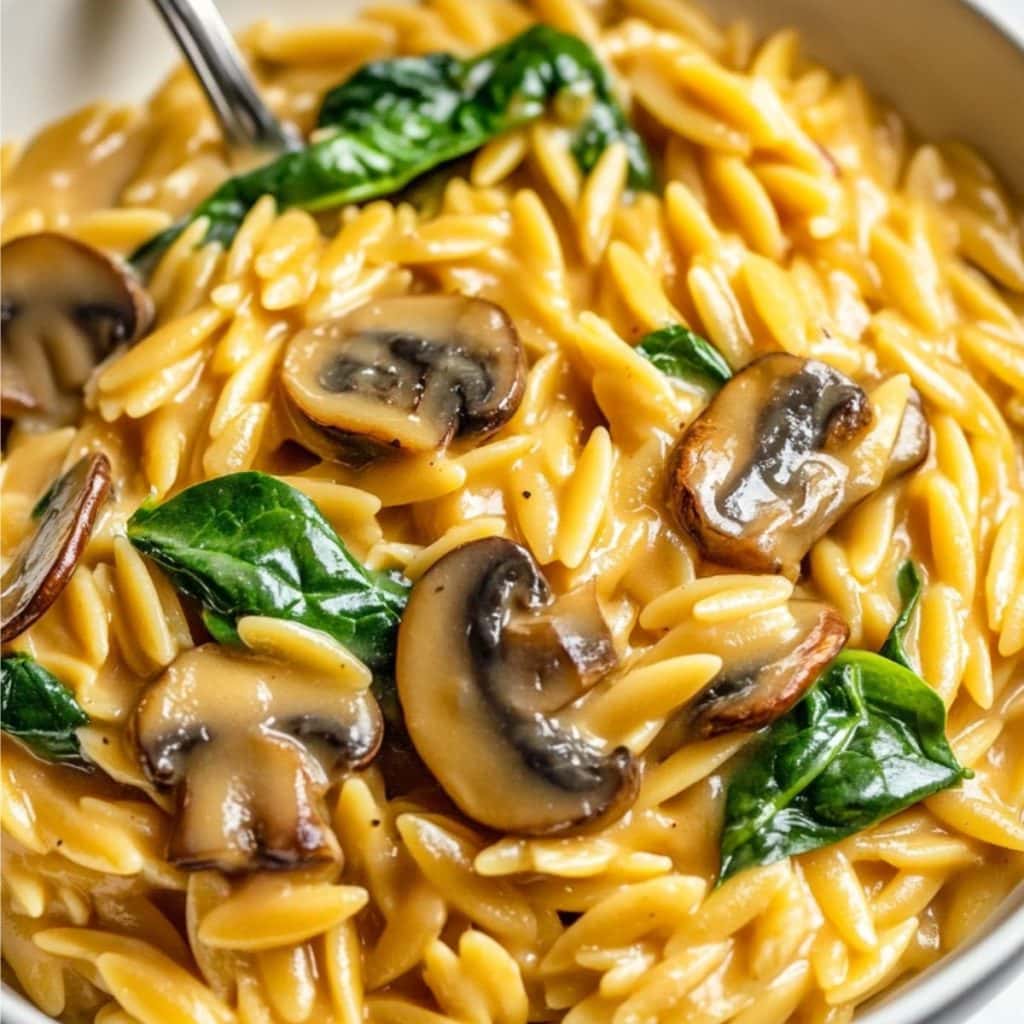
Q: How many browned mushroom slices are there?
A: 7